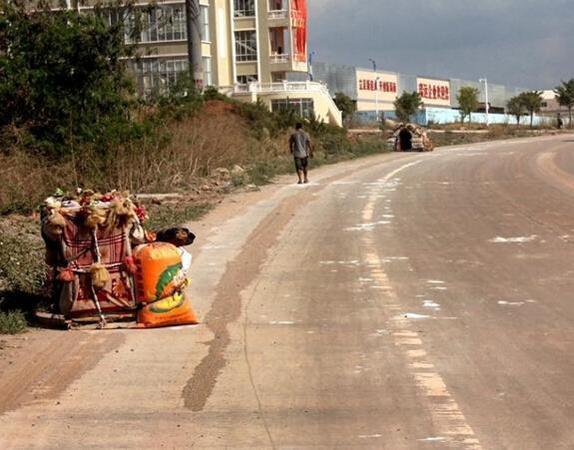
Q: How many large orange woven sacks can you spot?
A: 1